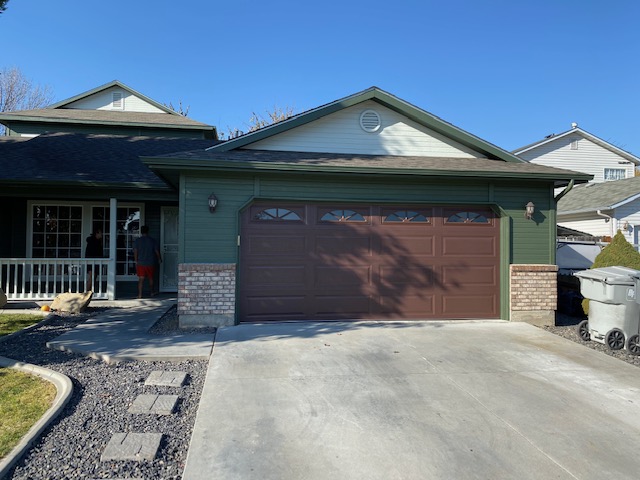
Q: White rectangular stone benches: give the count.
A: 0